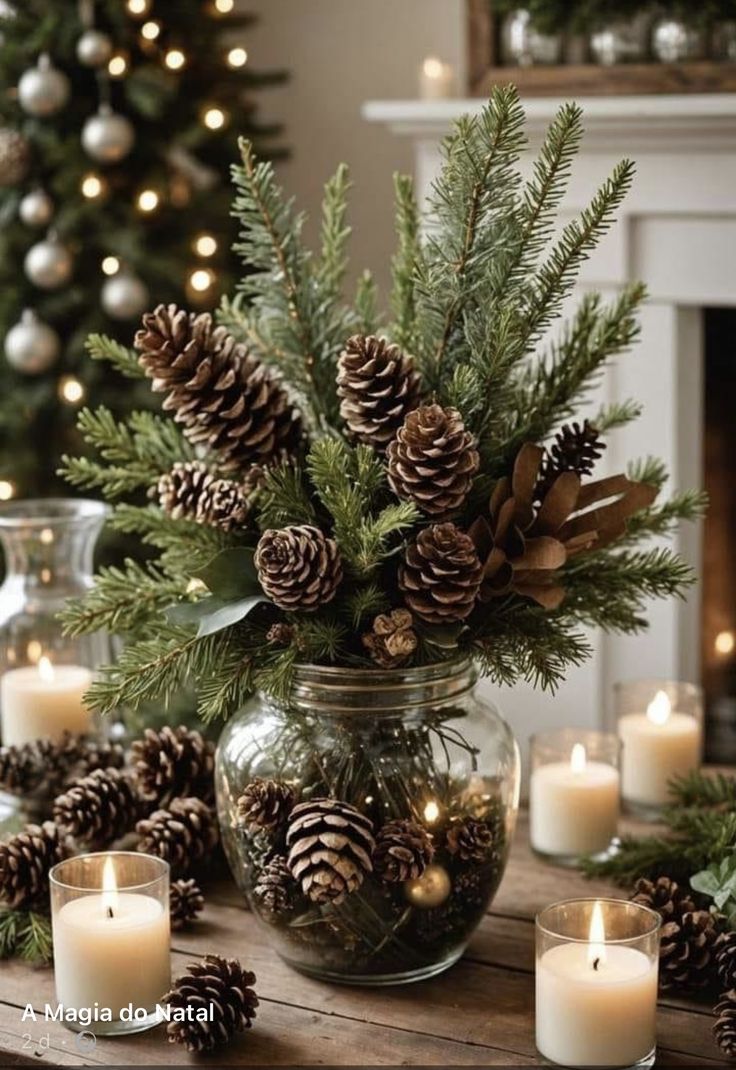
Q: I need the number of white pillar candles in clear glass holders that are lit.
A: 5